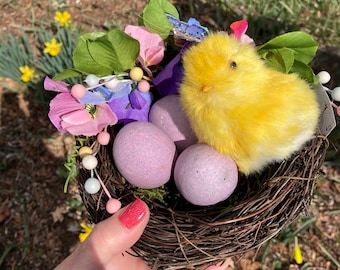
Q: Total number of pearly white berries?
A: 6